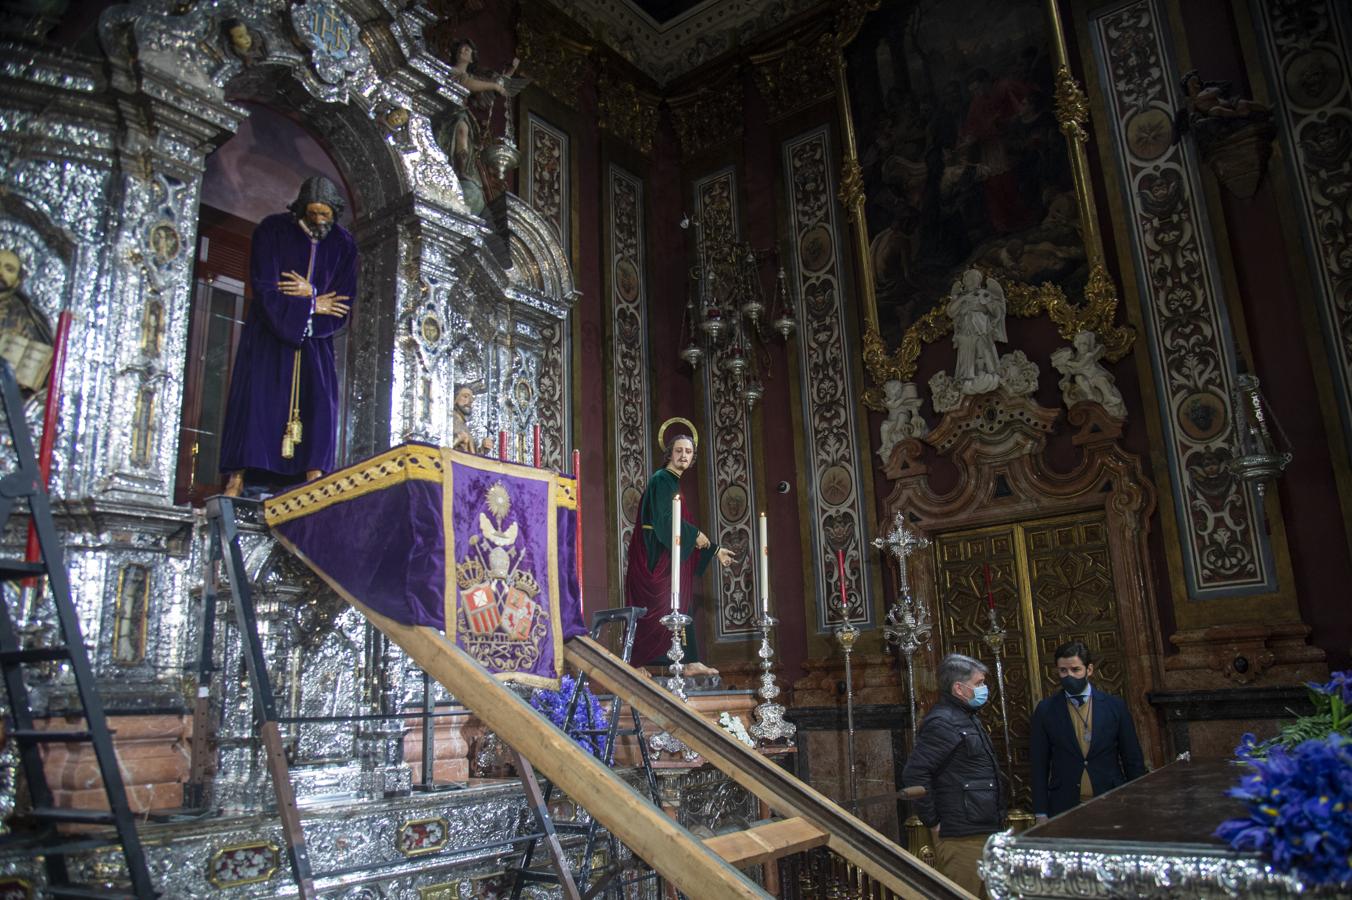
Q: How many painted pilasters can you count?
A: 6